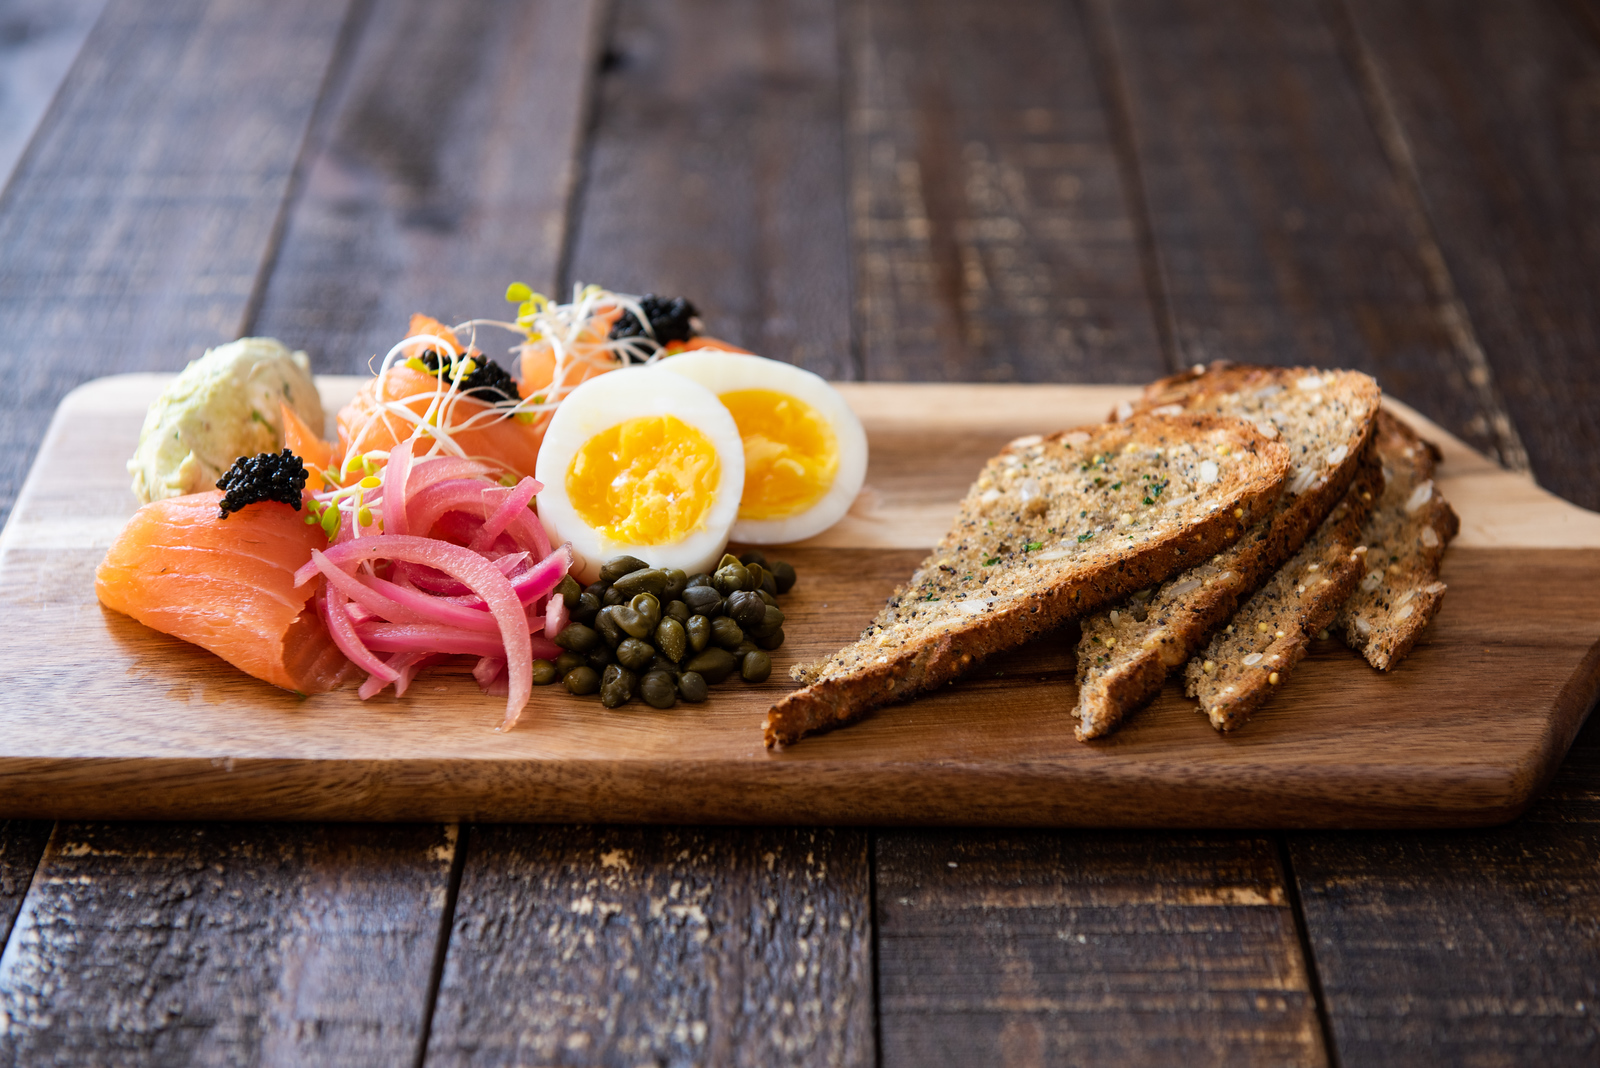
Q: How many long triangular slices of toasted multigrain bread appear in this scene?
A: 4